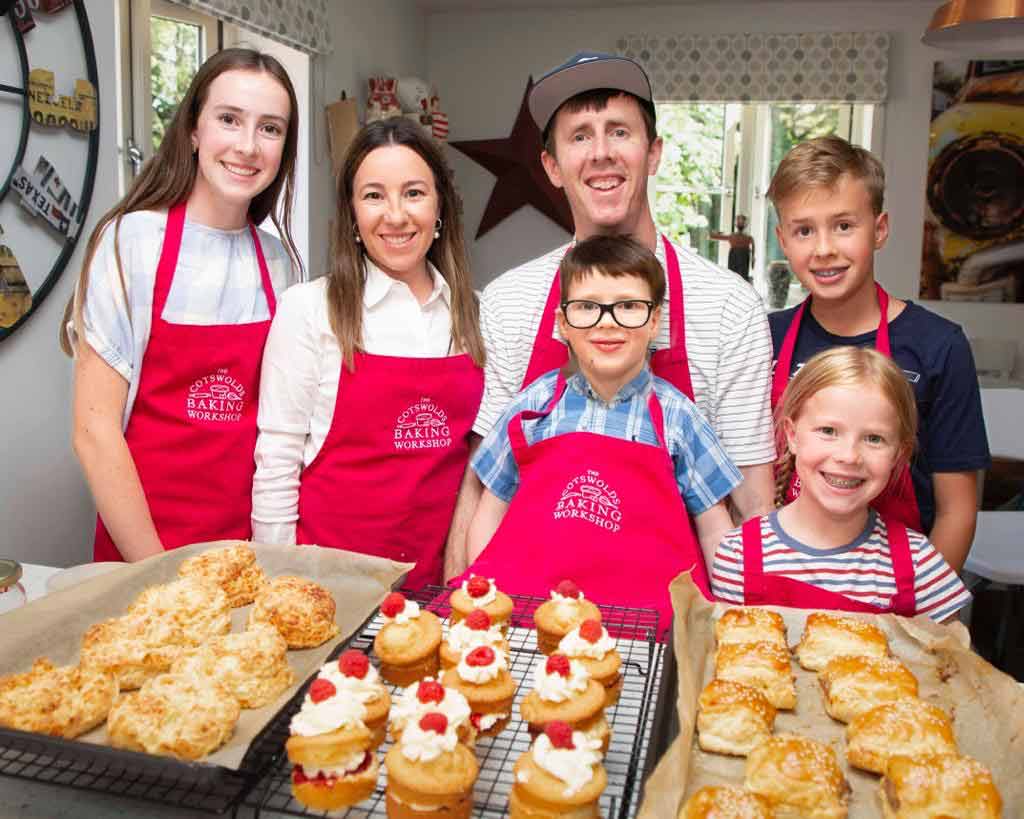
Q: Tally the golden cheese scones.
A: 7